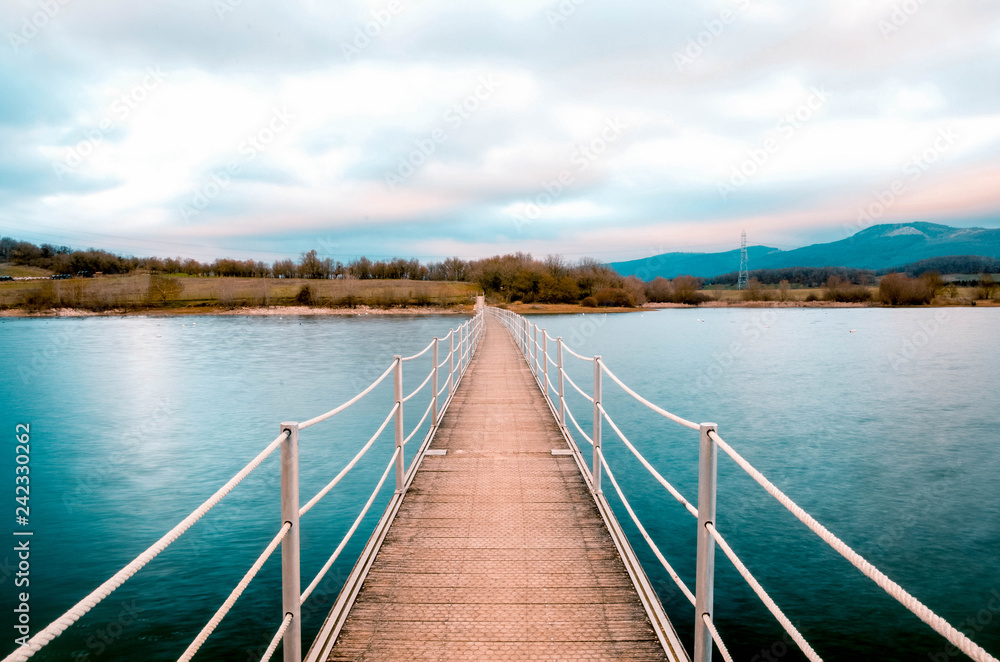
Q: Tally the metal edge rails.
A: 2